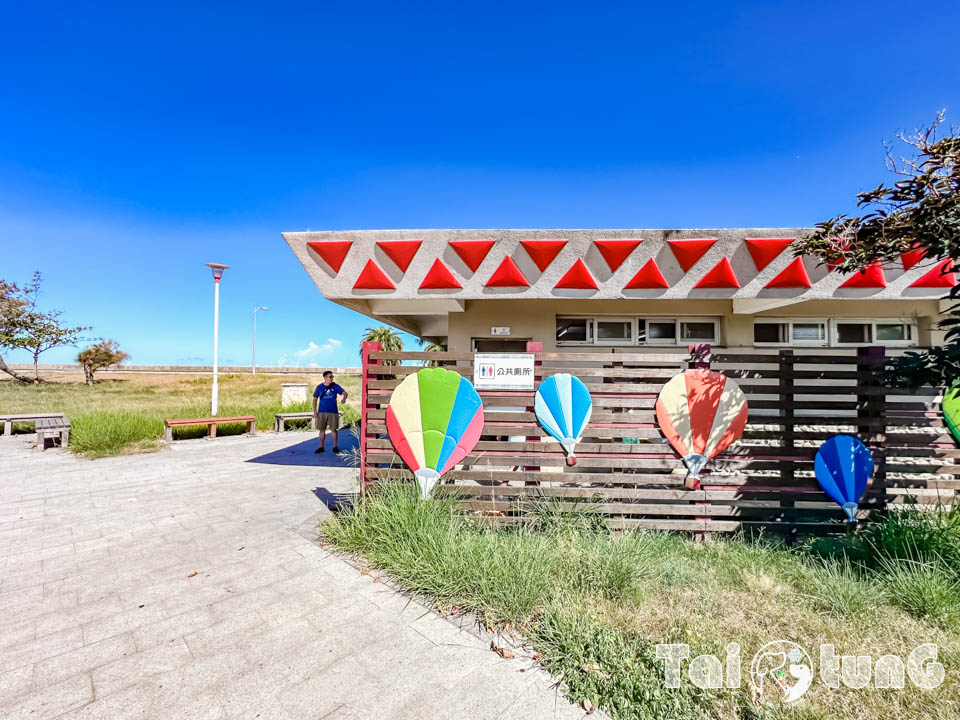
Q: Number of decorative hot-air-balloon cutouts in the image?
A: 5